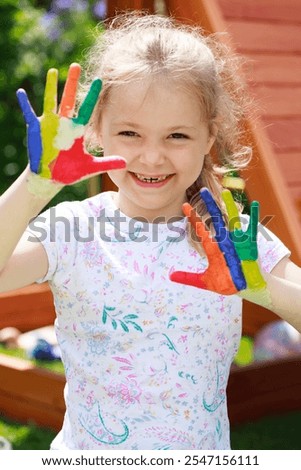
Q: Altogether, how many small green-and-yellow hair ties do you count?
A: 1